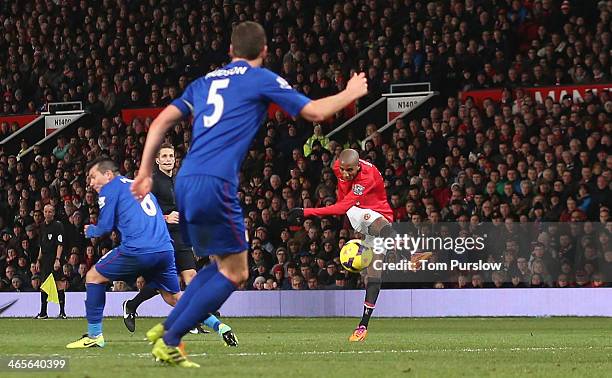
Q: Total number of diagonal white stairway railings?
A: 4